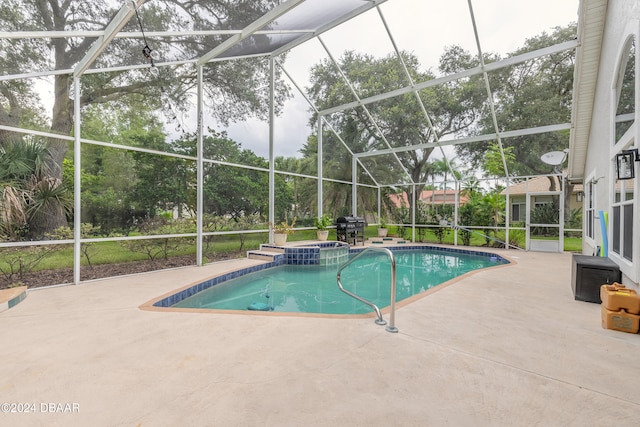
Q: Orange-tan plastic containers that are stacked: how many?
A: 2